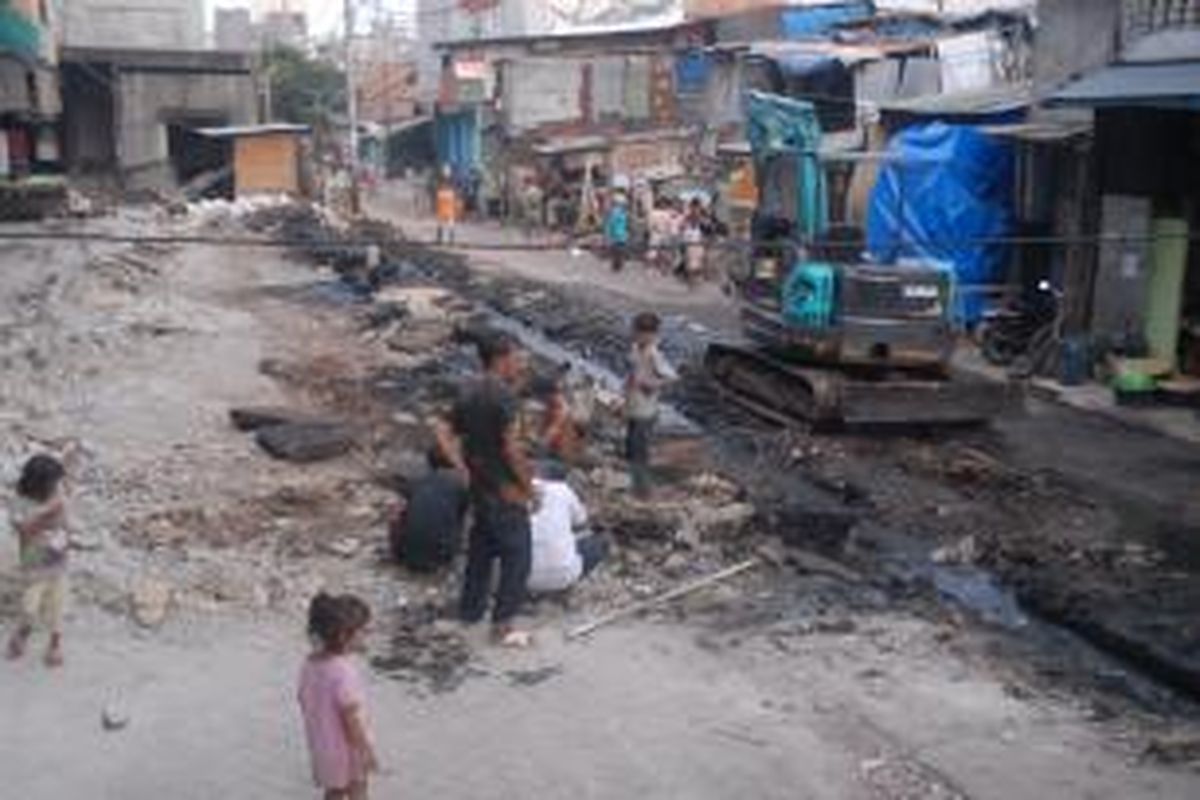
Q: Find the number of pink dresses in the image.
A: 1